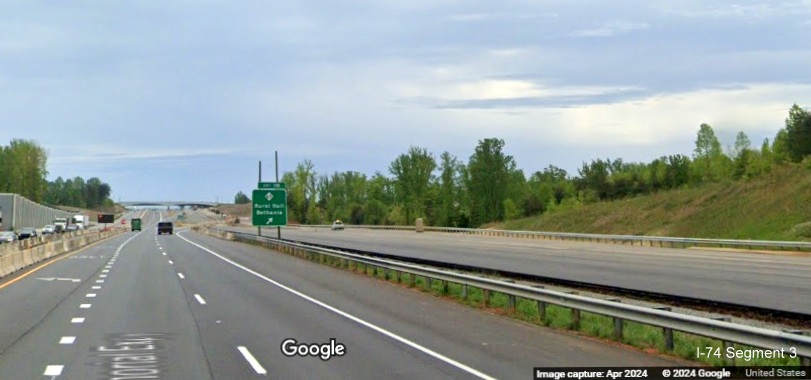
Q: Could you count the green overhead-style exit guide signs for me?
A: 1